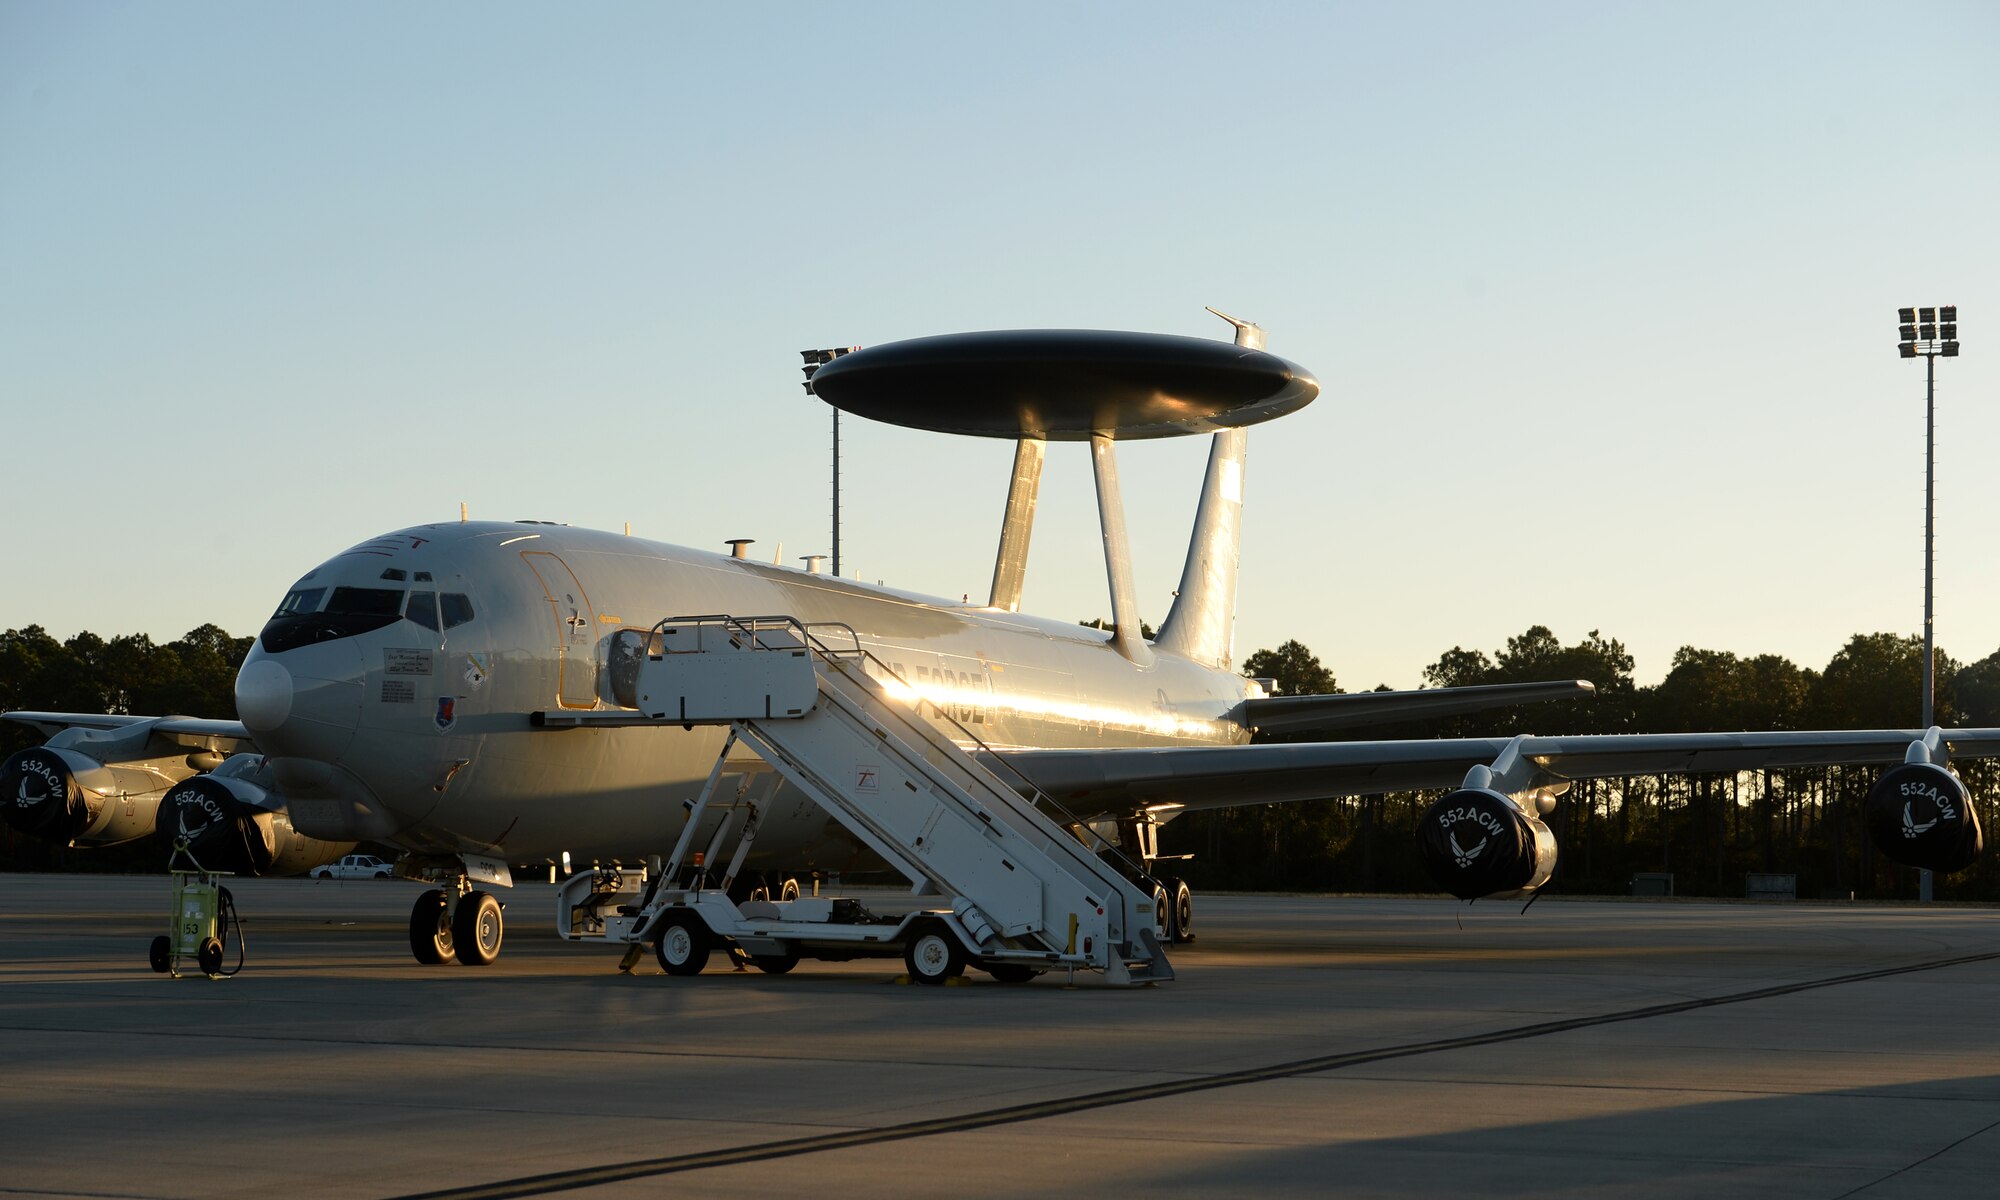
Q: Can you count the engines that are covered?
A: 4